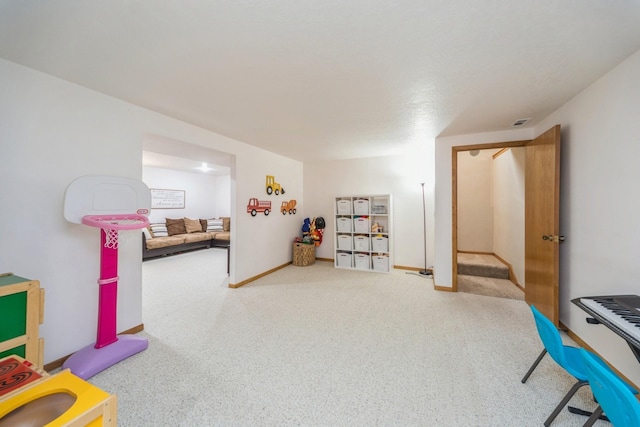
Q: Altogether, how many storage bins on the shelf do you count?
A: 10